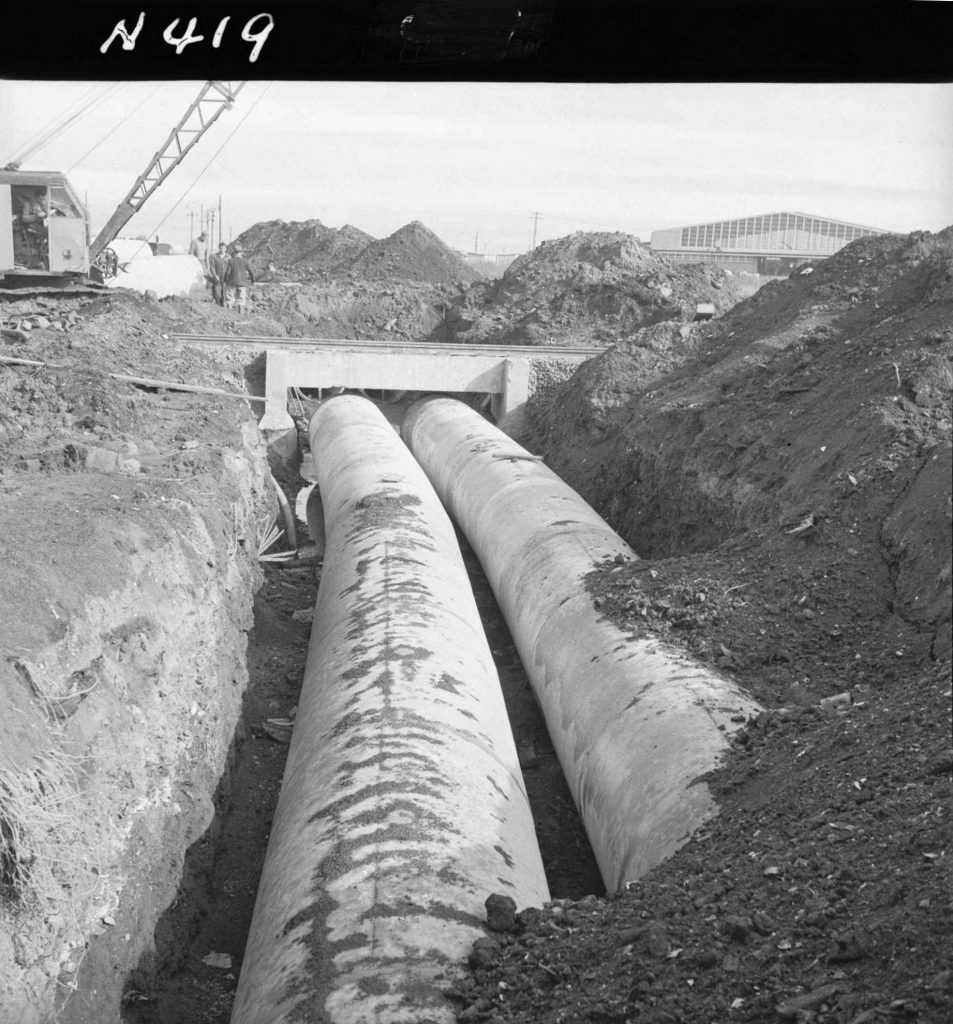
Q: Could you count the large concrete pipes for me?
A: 2